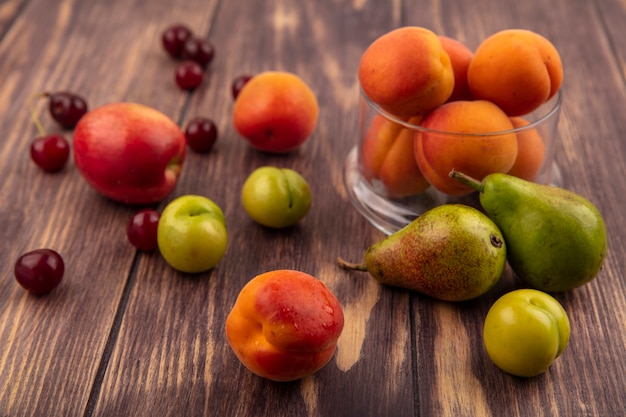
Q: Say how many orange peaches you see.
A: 8